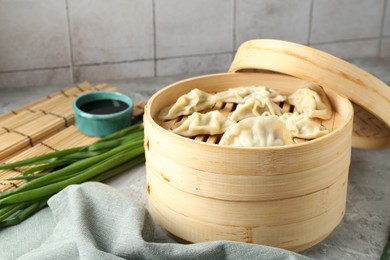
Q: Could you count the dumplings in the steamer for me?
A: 7